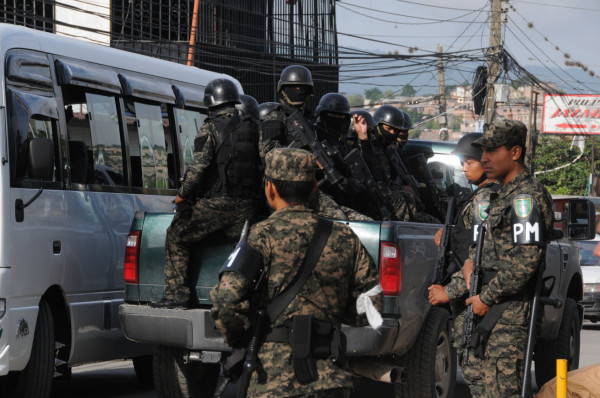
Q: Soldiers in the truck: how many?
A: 8